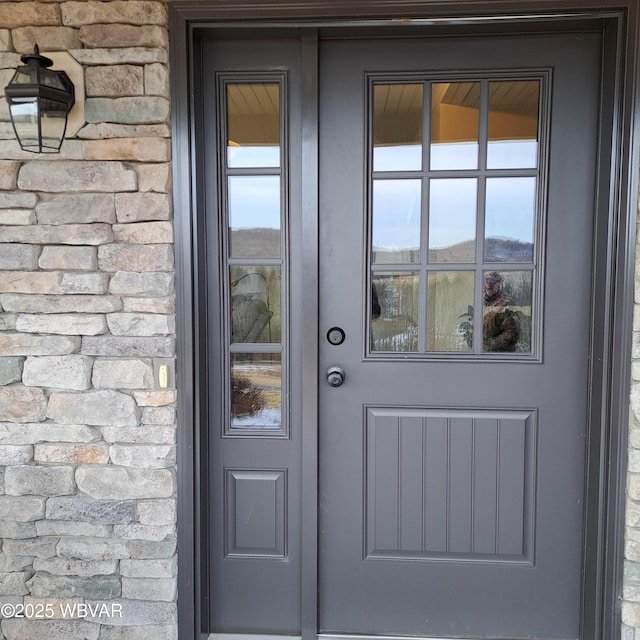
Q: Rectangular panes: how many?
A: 13